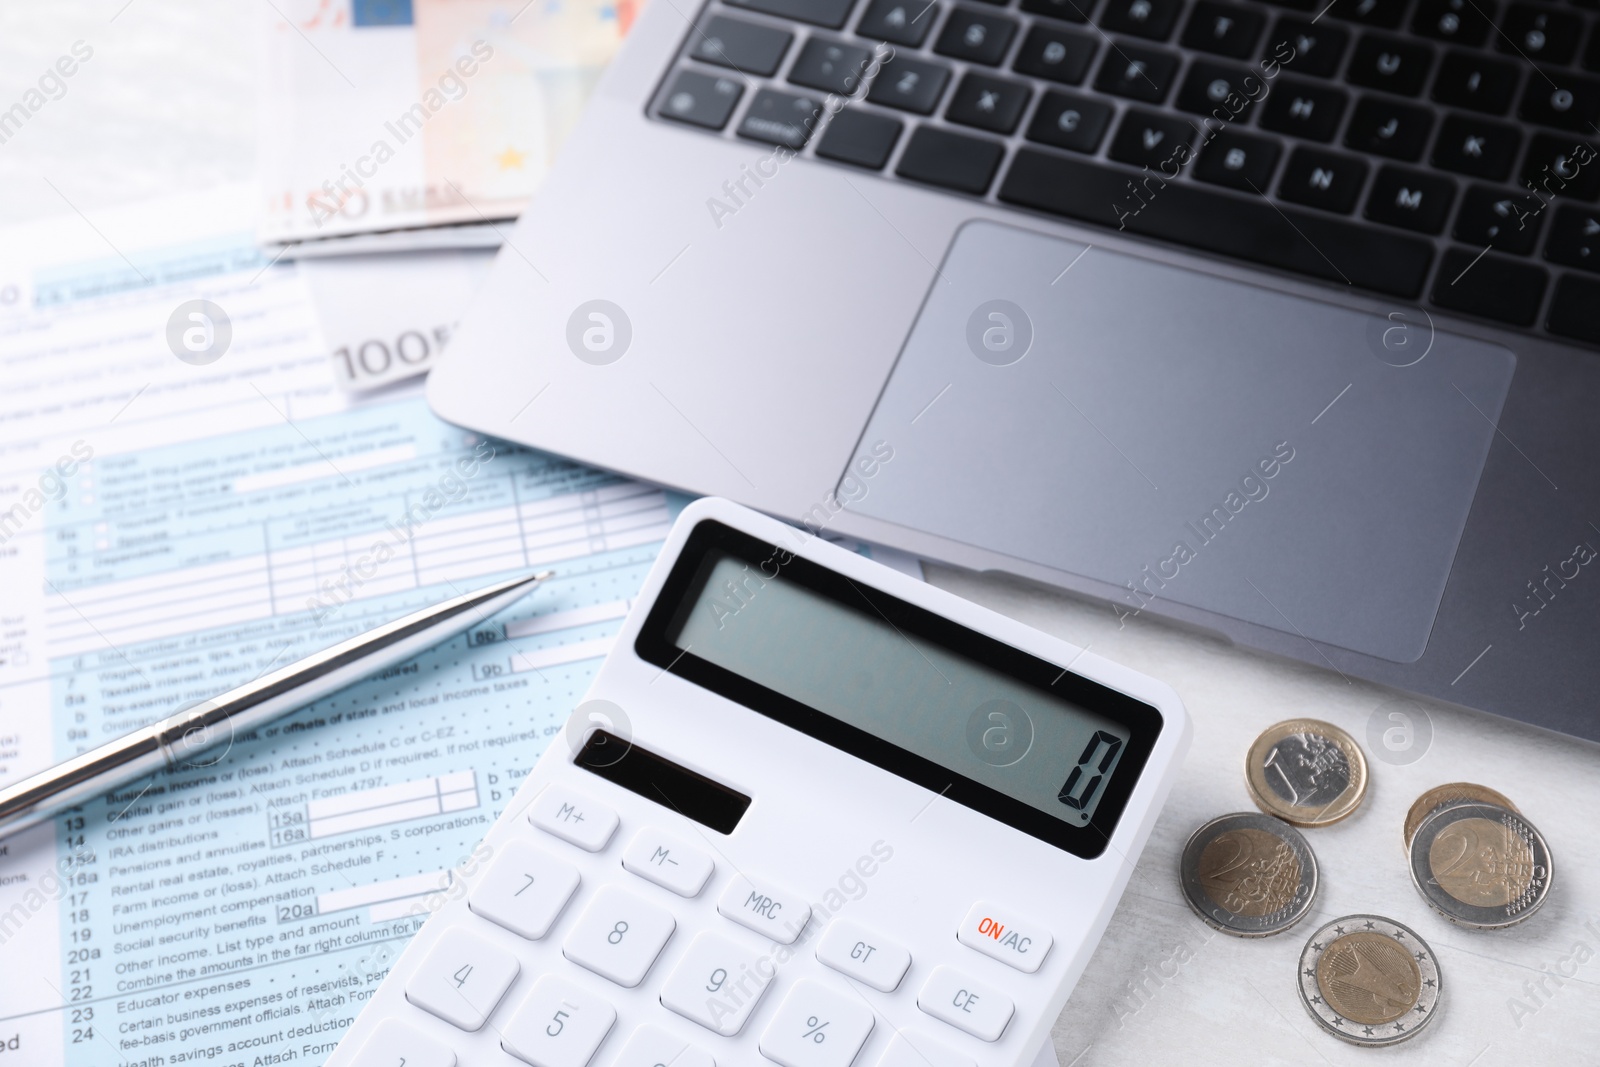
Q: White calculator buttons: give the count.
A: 15